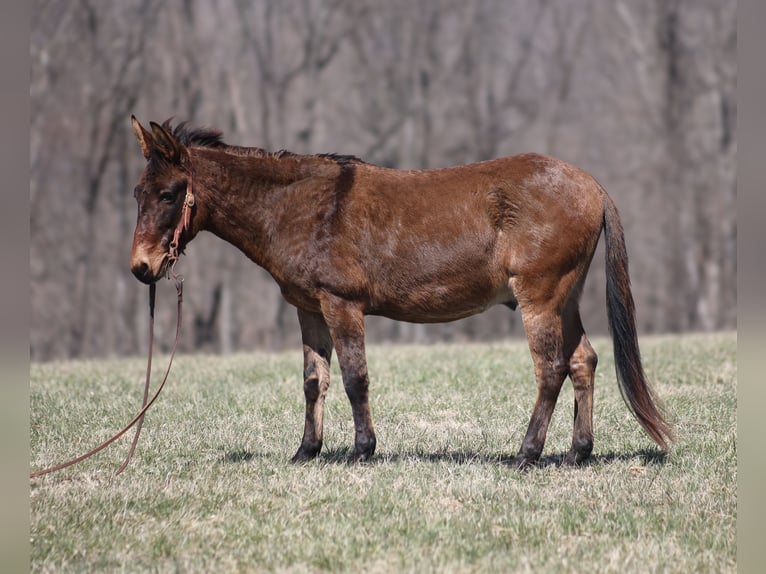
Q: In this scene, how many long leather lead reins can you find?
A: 2